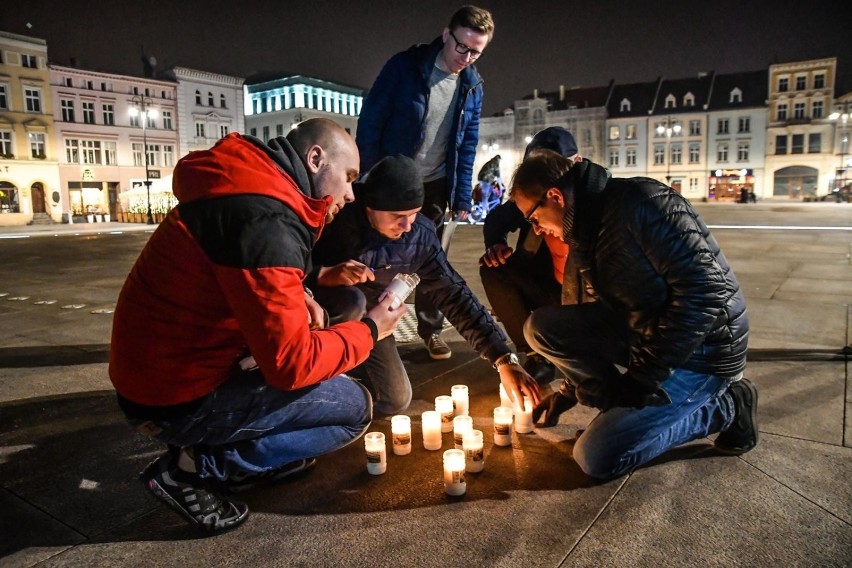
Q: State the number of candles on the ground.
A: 11